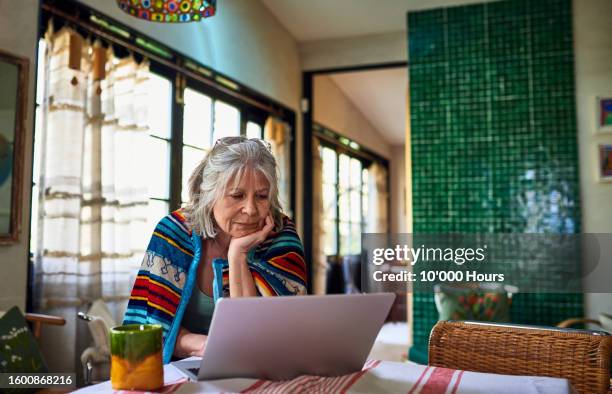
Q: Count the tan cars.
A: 0